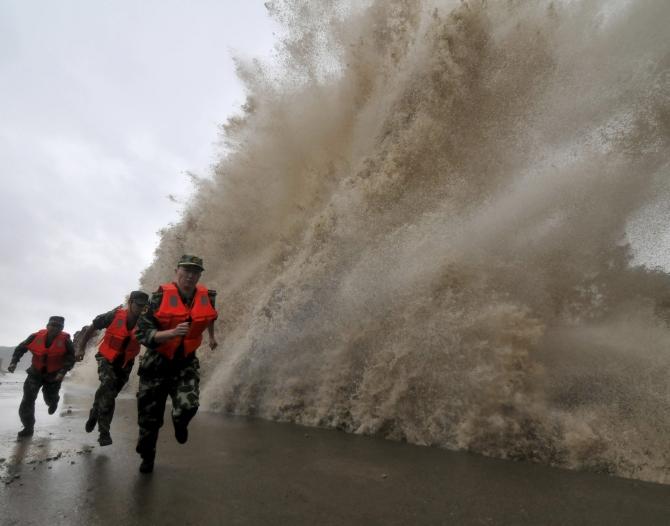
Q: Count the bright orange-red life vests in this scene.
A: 3